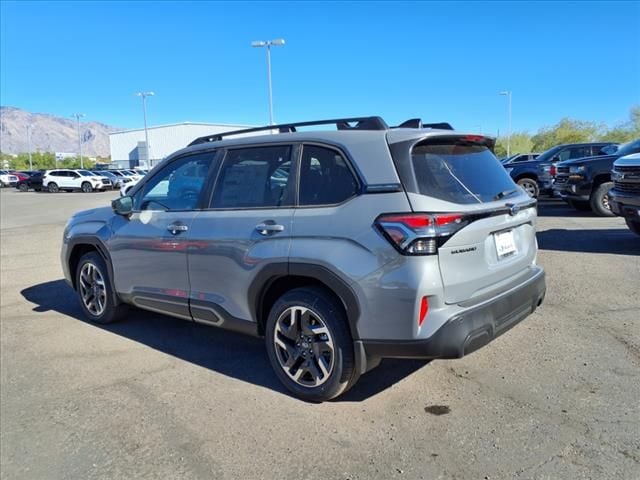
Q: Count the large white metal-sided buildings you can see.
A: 1